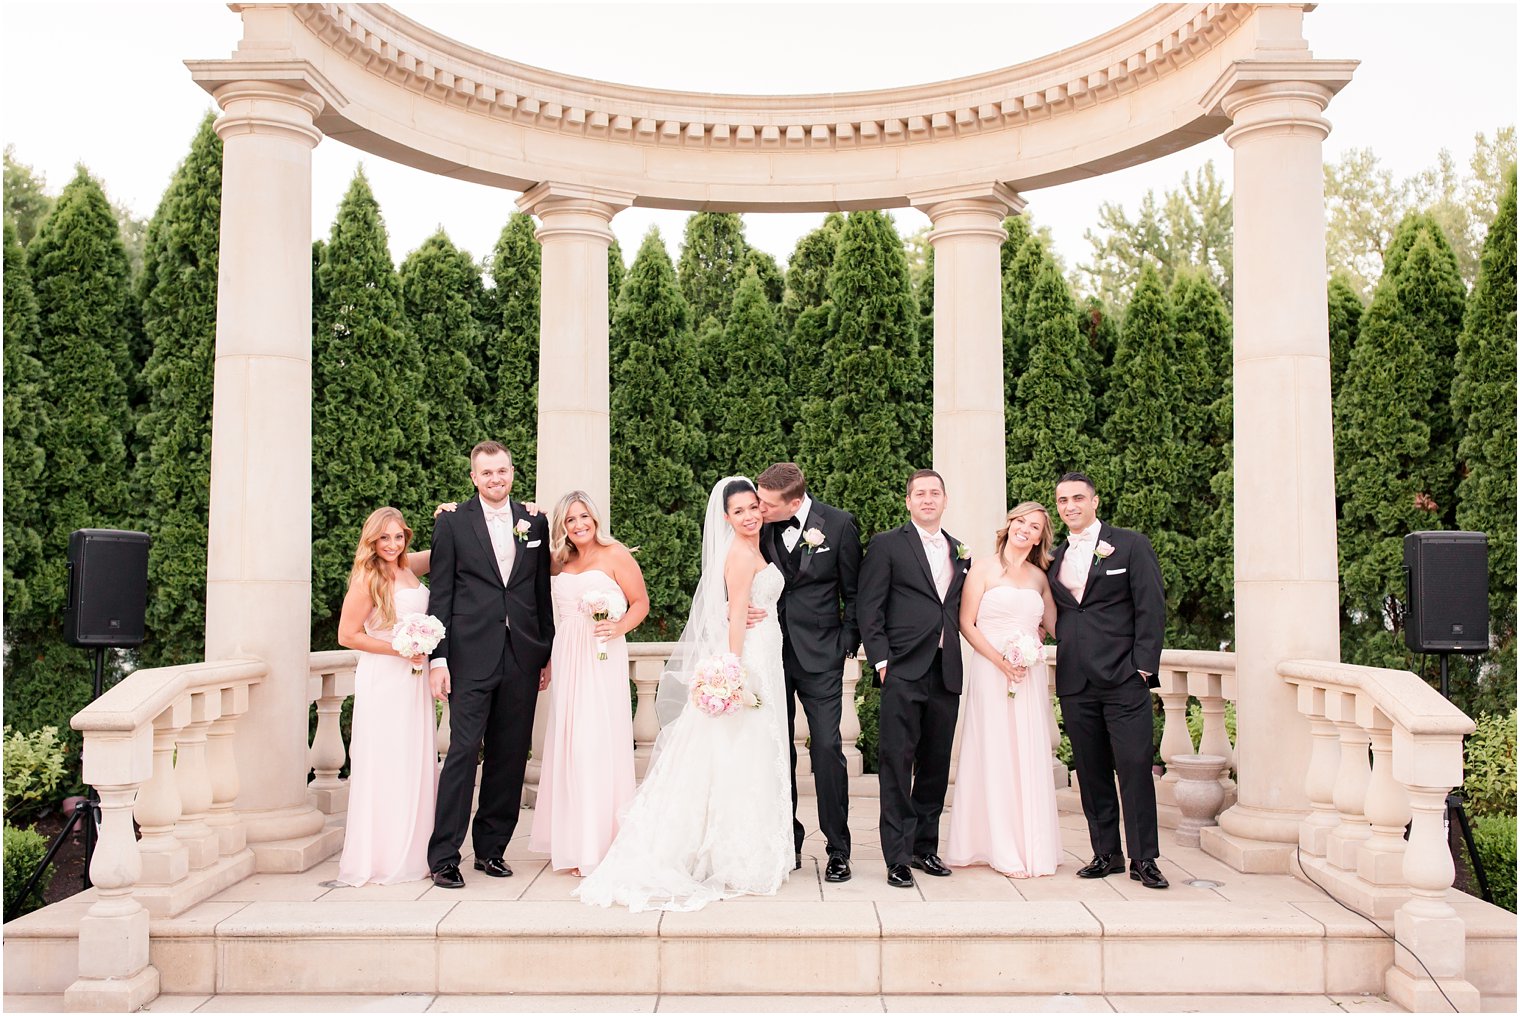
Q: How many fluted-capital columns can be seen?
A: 4